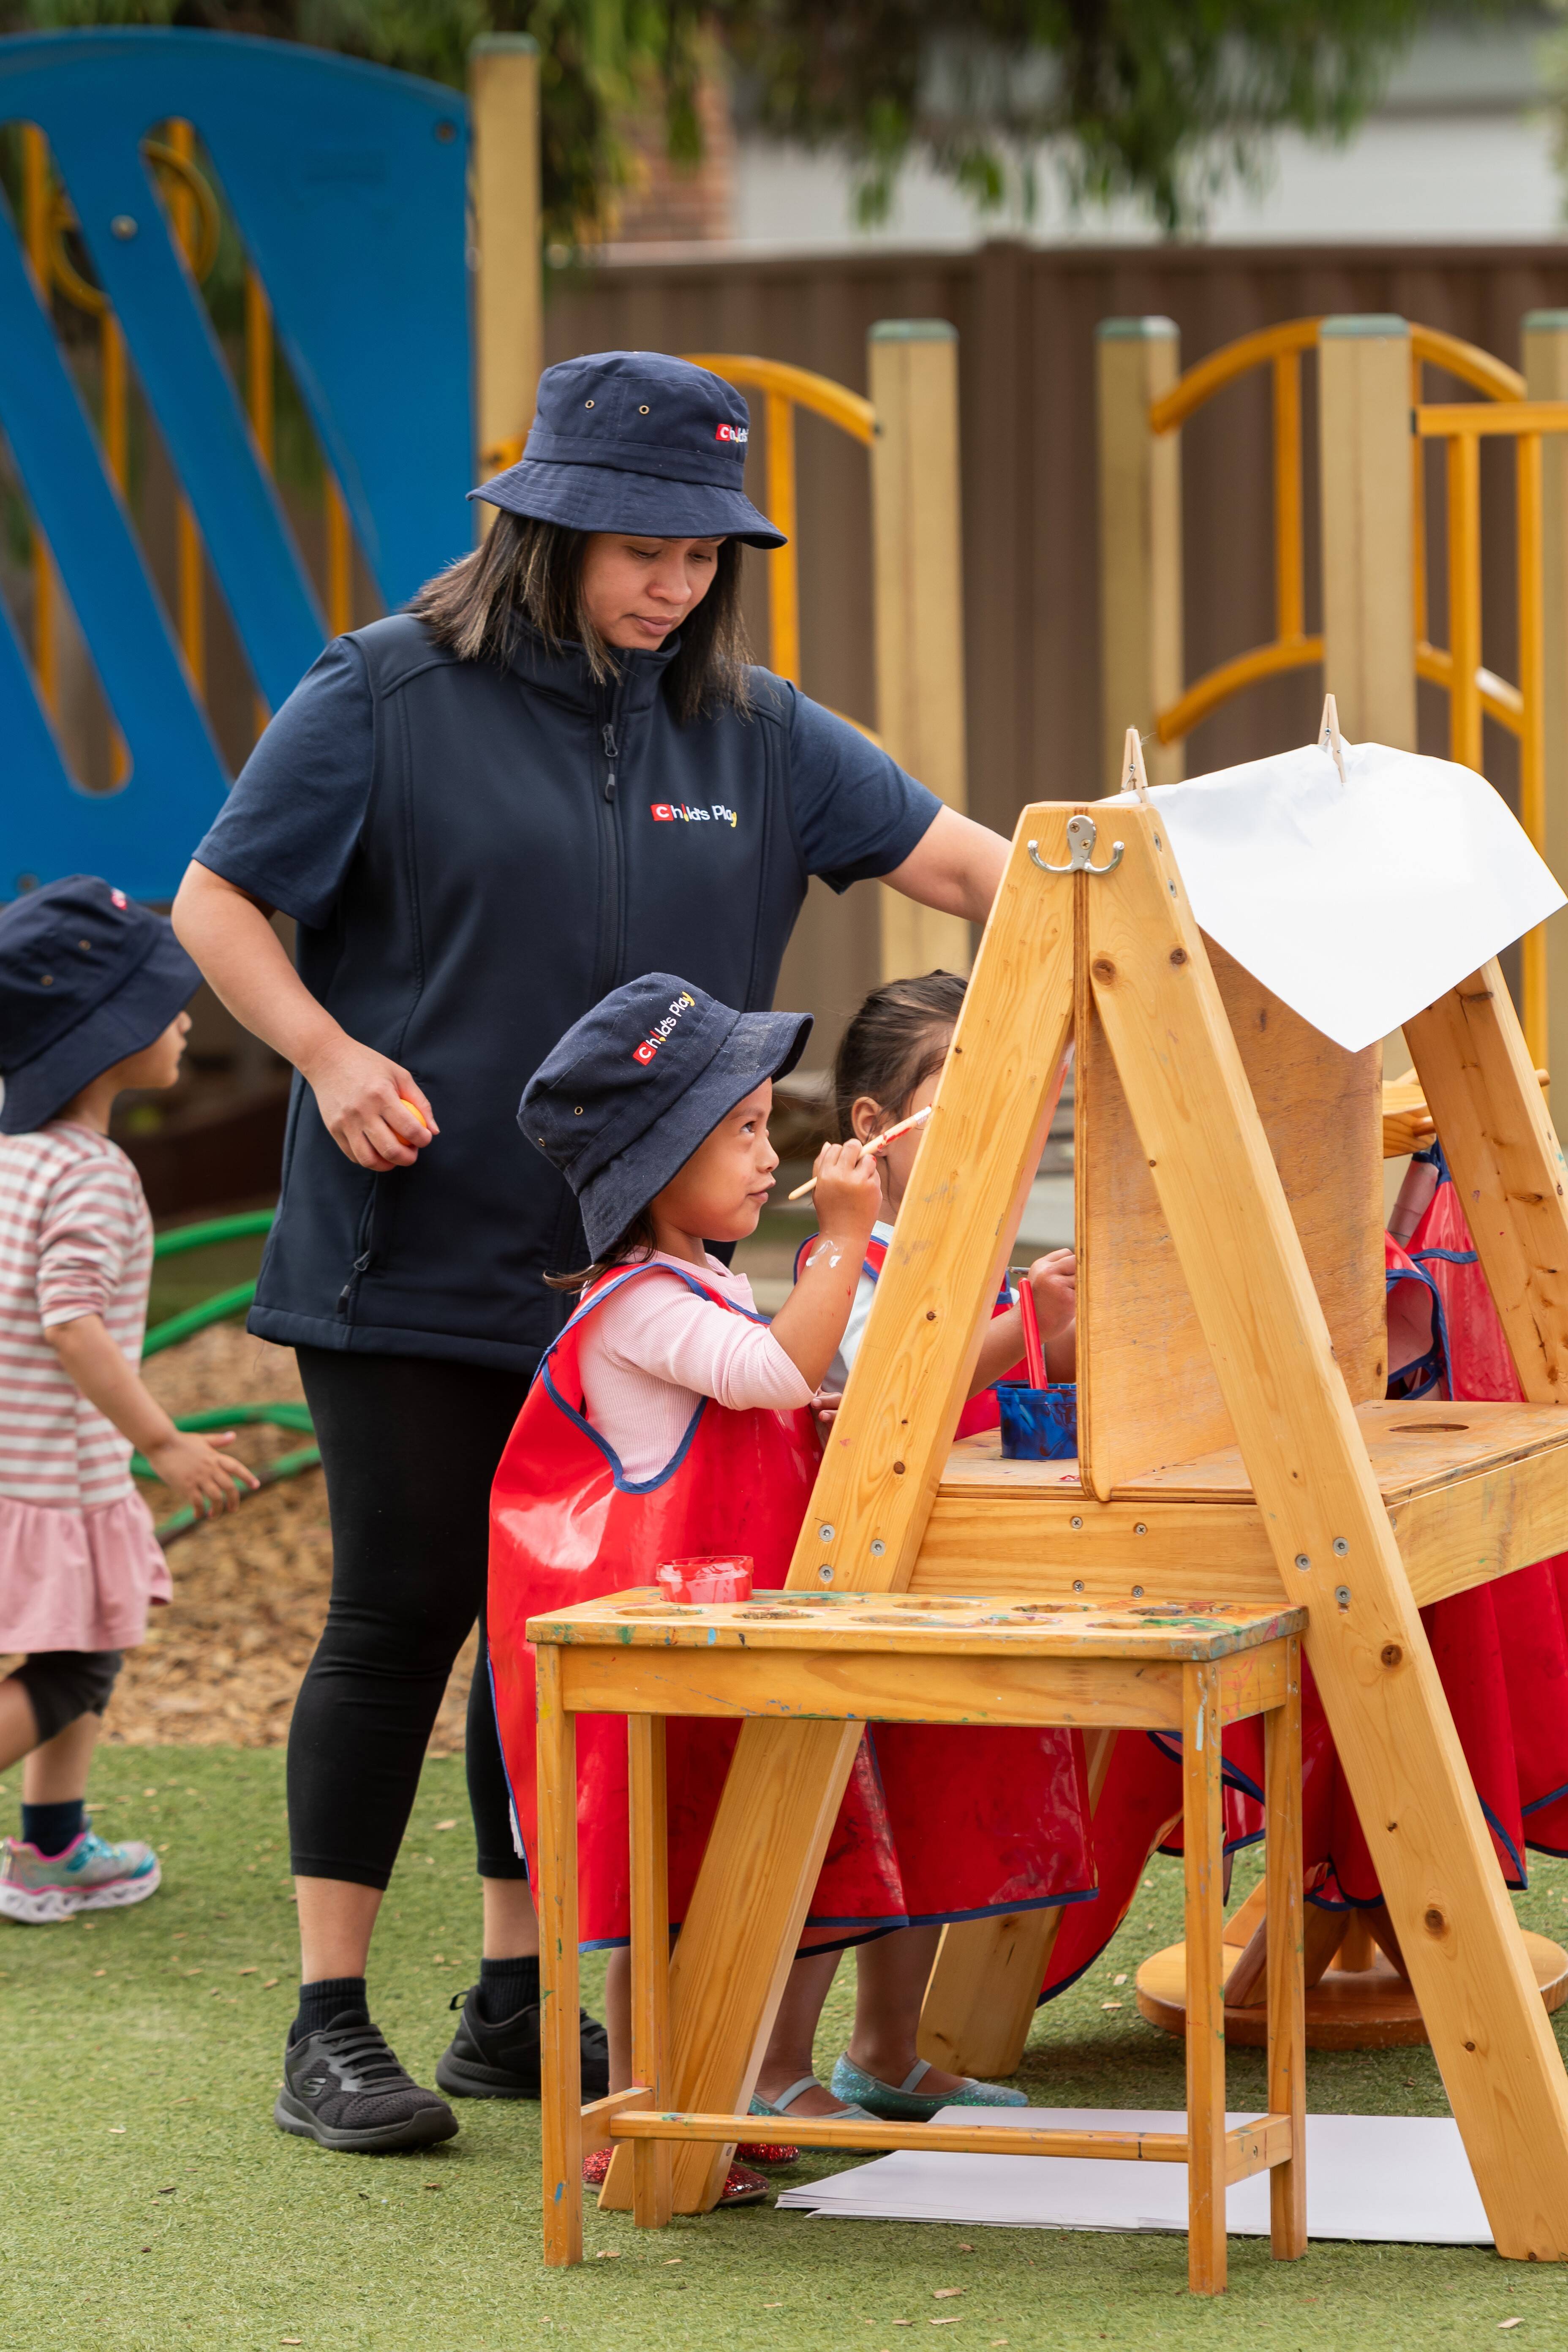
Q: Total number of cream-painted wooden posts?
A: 5